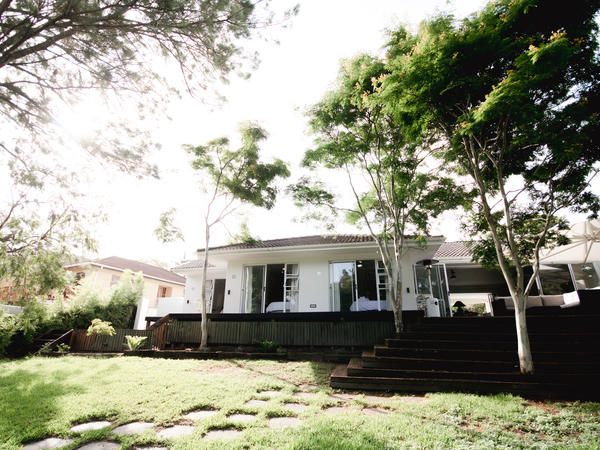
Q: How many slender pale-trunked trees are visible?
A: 3